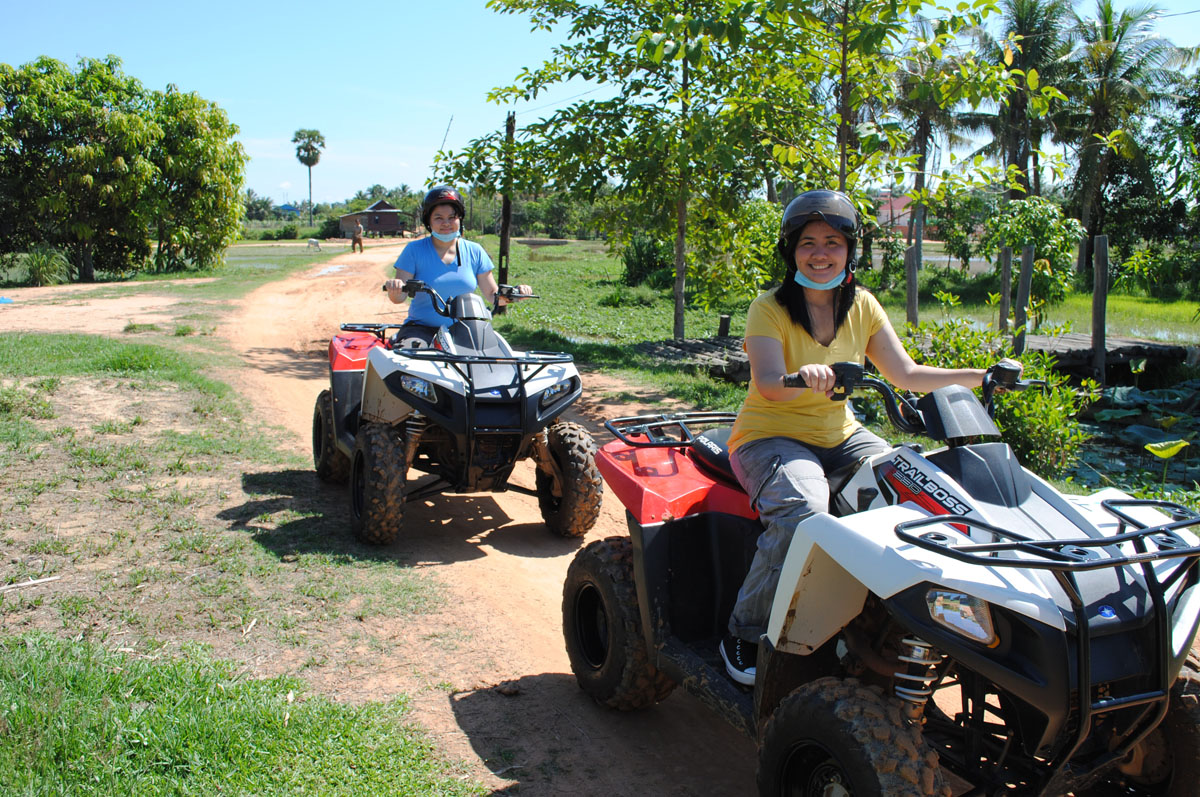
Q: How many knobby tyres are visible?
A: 6